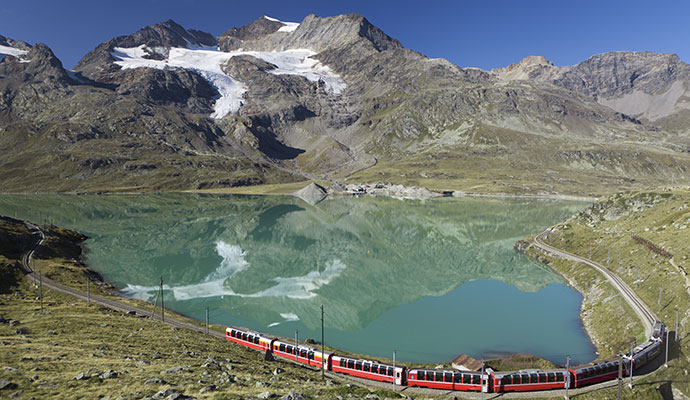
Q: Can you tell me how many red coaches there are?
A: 6